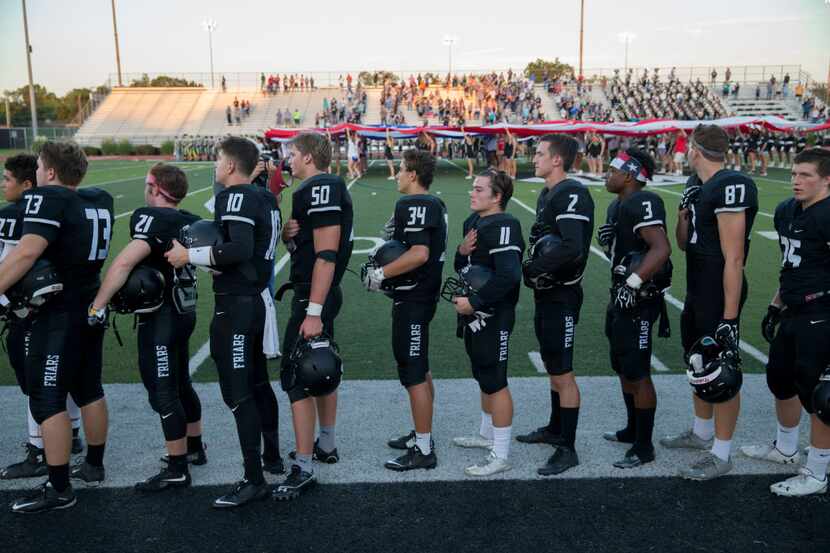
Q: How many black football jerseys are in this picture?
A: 11